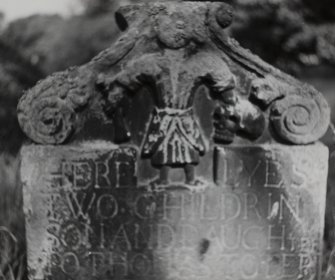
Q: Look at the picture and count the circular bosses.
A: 2